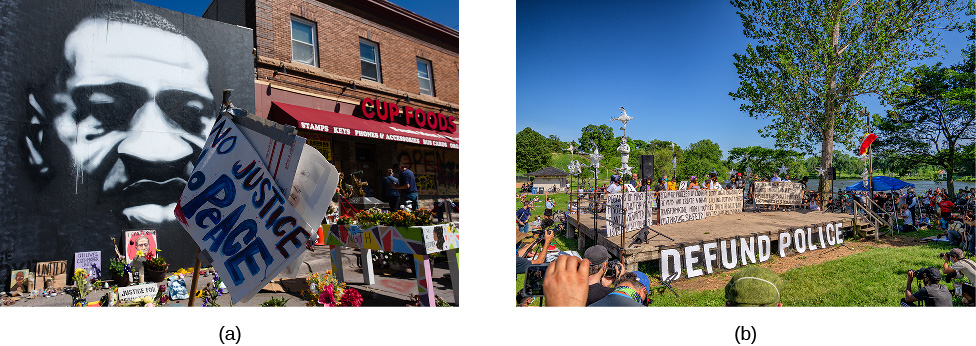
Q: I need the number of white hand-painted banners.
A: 4